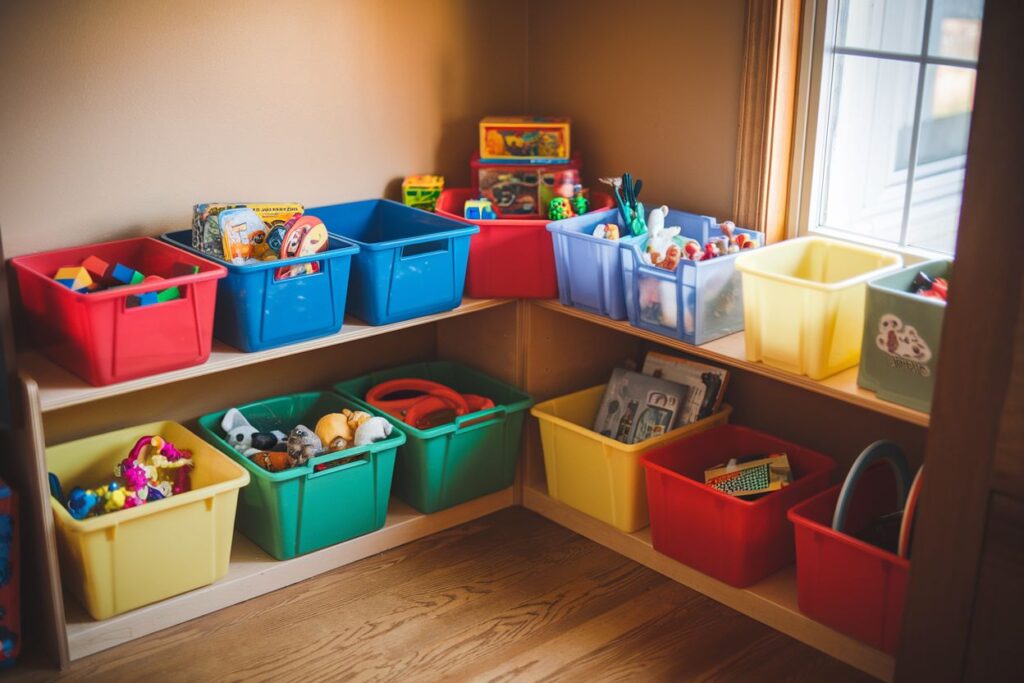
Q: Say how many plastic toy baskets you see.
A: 14